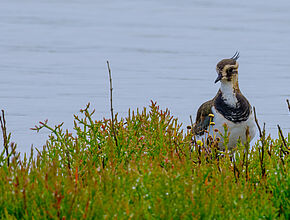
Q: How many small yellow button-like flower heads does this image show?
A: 3